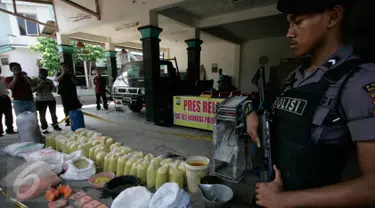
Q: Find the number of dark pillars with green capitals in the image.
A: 4